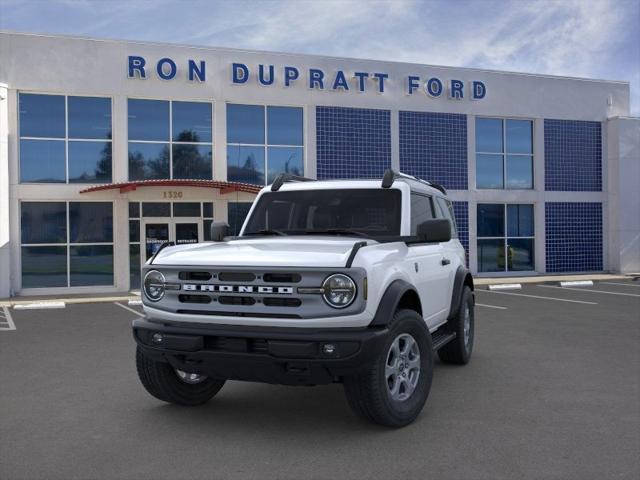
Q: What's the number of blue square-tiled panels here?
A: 5